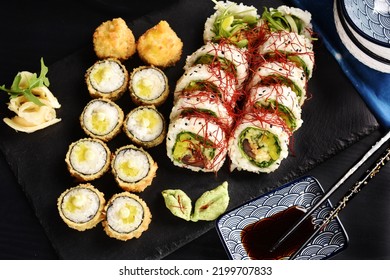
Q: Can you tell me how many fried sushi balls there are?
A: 2